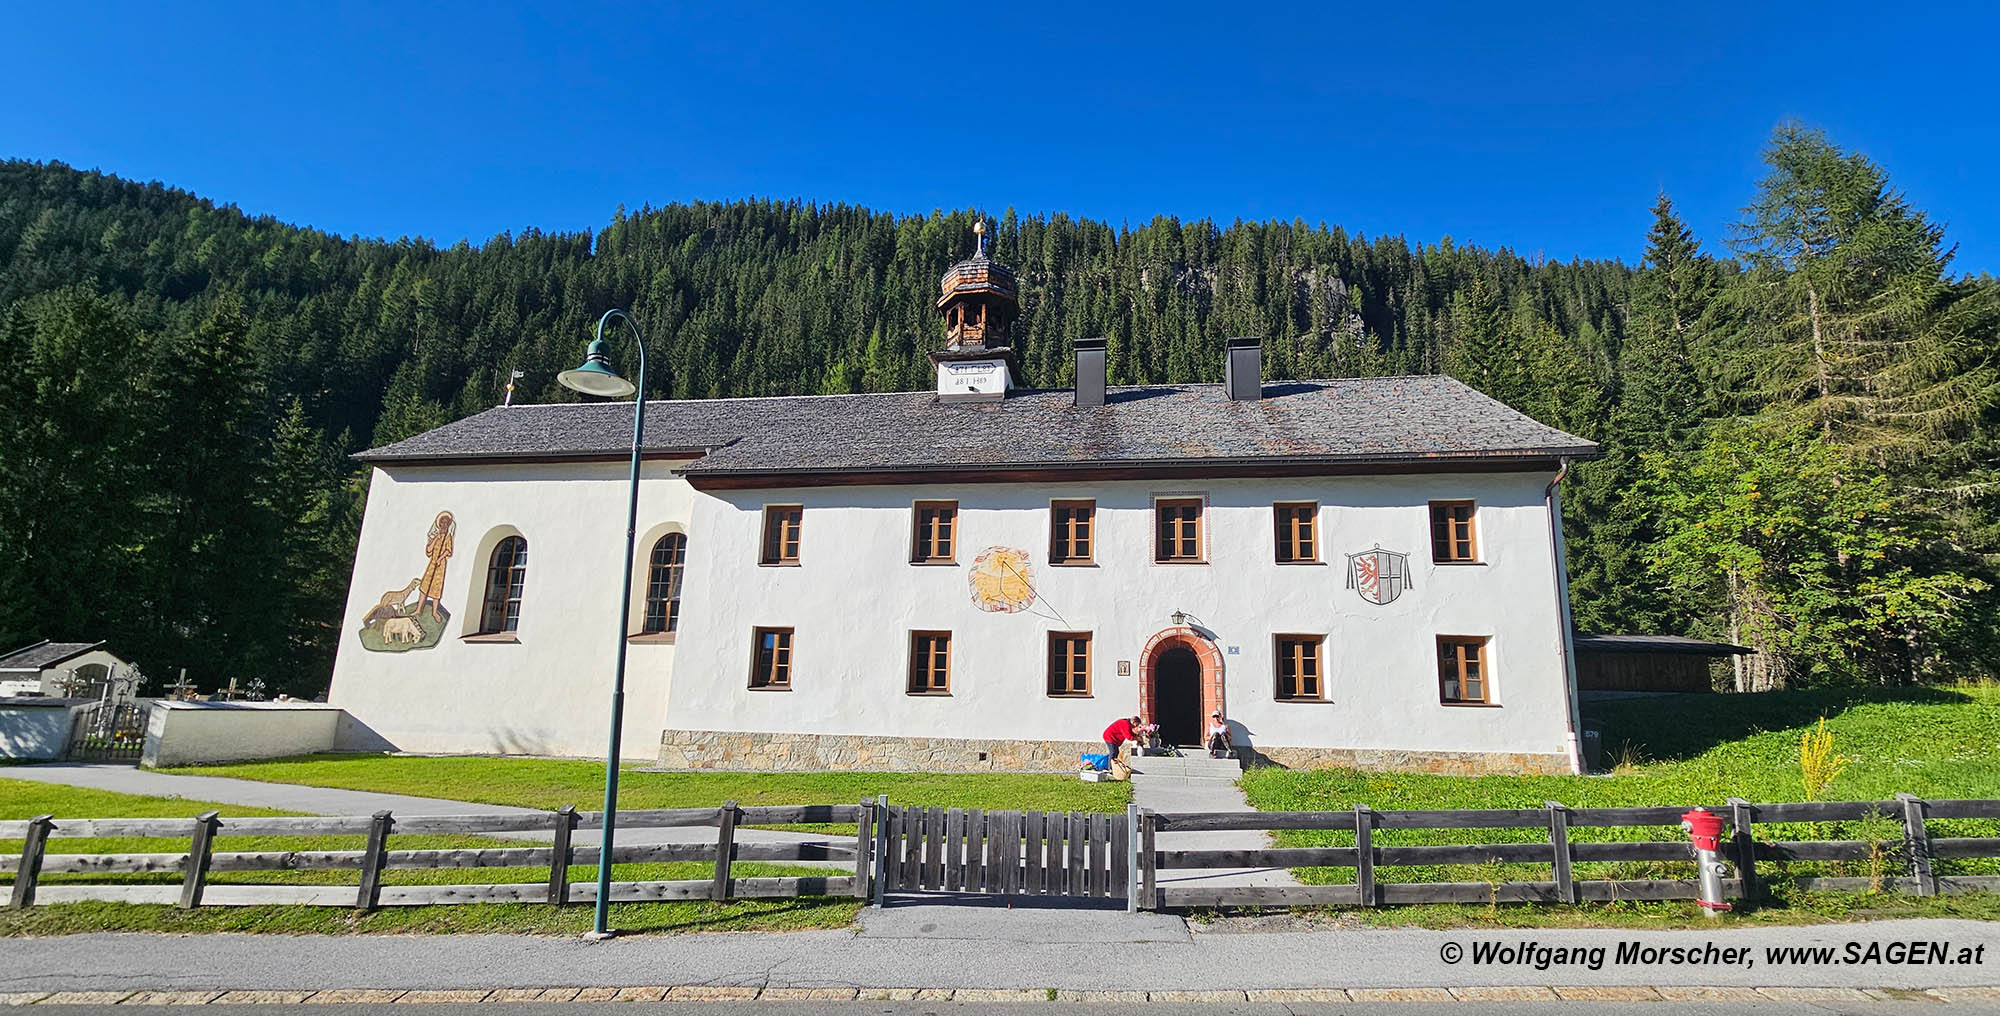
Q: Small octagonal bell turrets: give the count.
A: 1